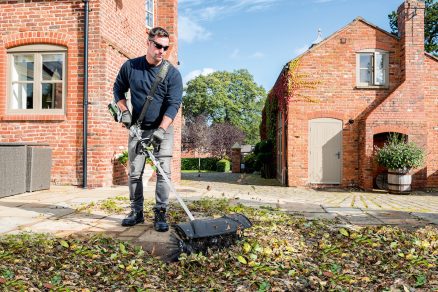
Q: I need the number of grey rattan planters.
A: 2